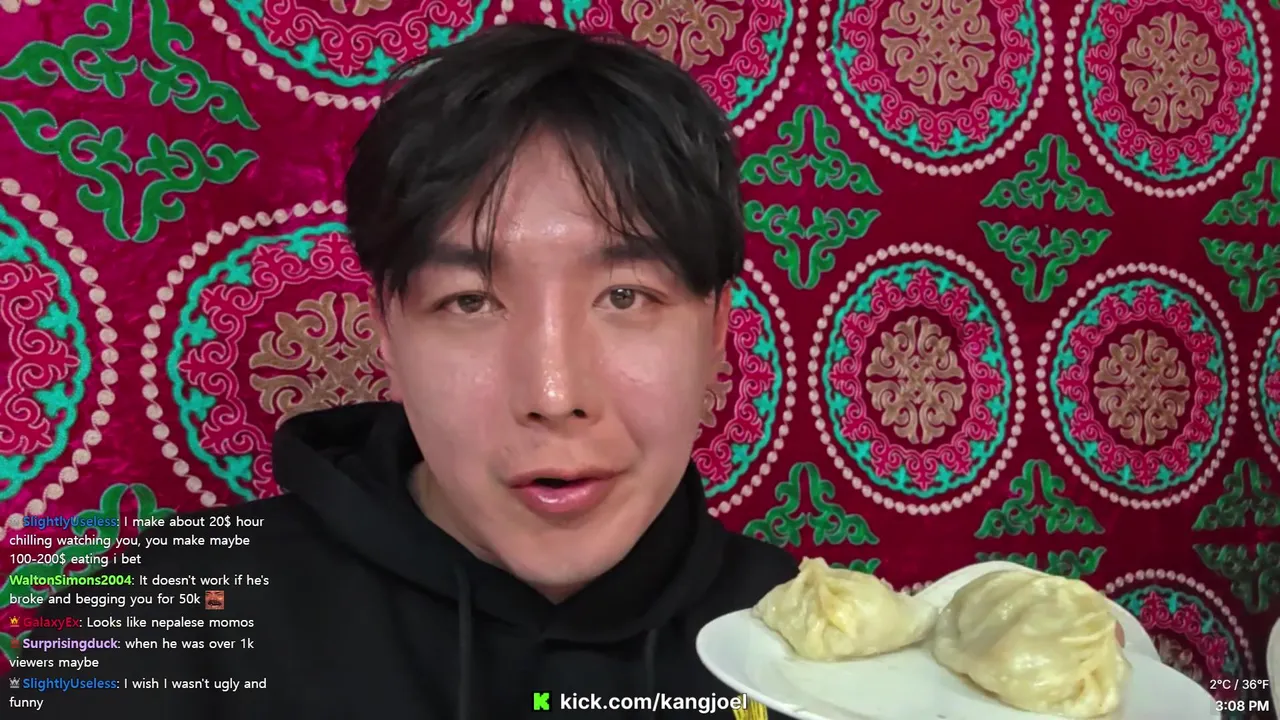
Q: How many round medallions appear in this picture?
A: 11